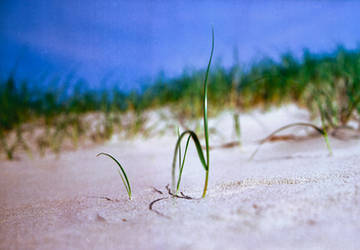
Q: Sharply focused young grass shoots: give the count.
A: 3